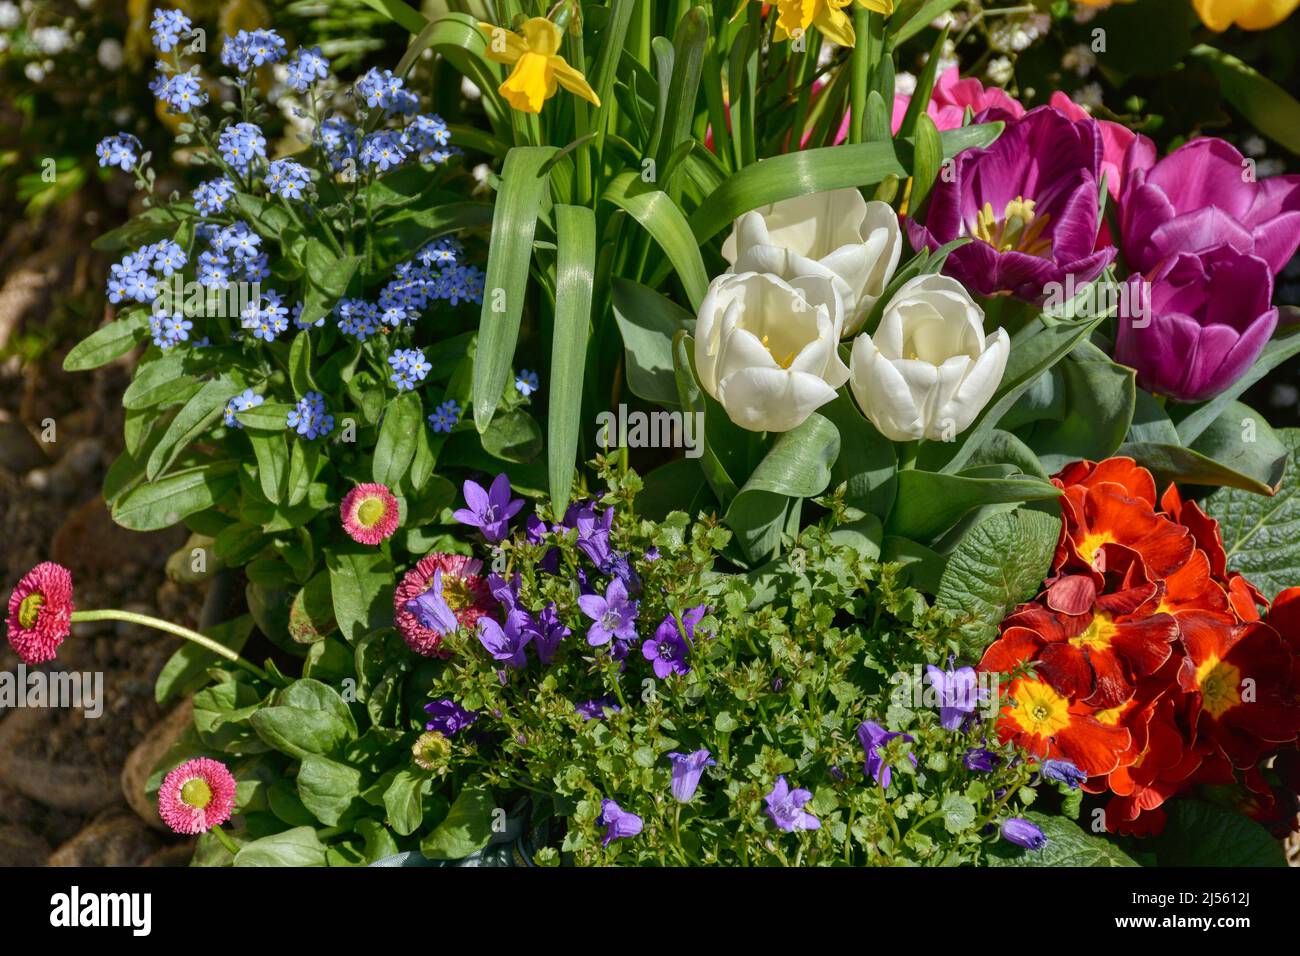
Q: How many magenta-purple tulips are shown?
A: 3